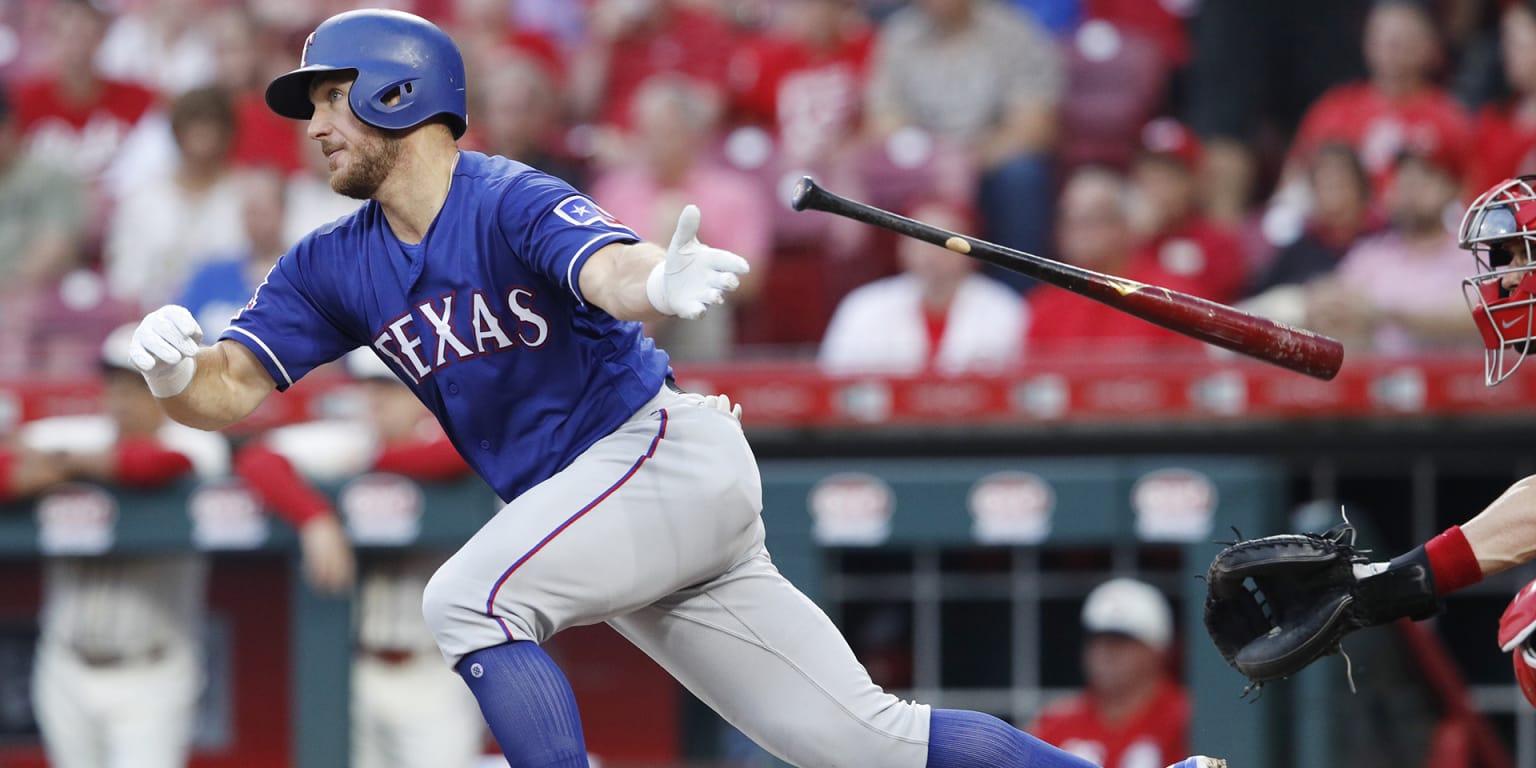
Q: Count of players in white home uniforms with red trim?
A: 2